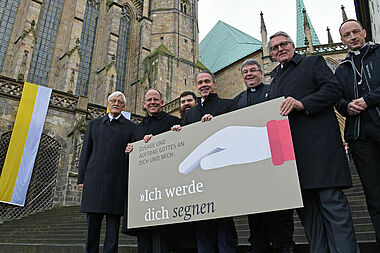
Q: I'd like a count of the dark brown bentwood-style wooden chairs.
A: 0